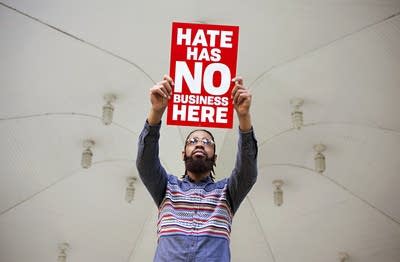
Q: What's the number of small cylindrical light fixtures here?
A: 8